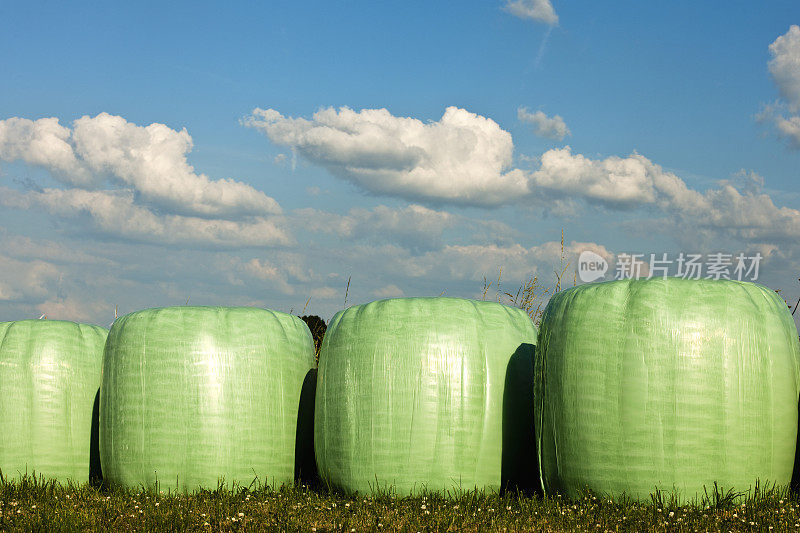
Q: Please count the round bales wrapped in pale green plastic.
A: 4